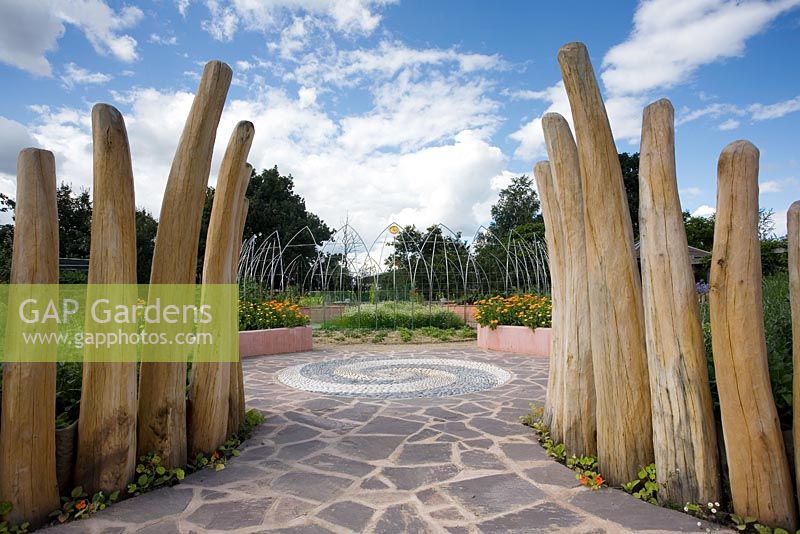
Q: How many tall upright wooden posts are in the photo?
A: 12